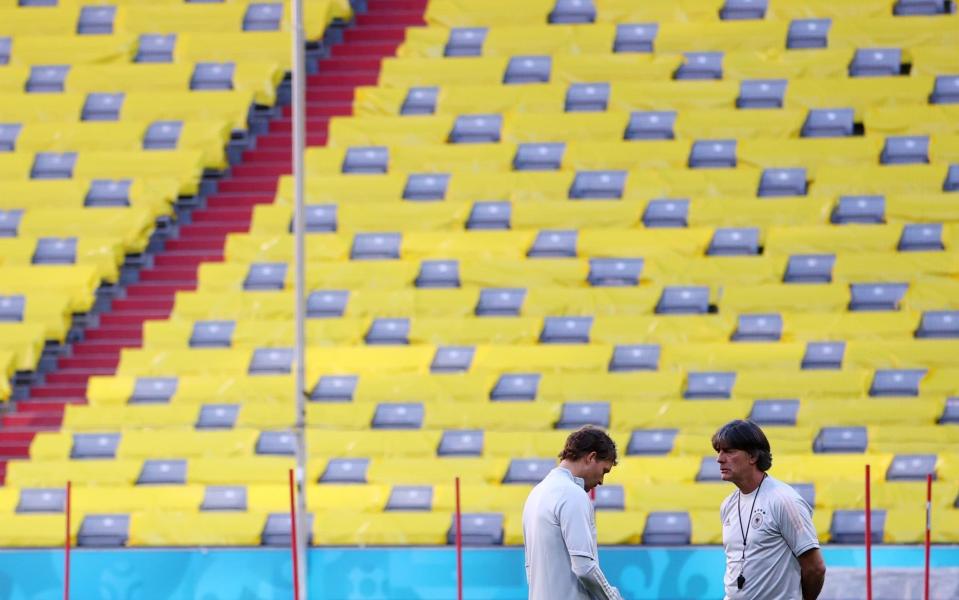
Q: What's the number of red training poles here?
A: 5